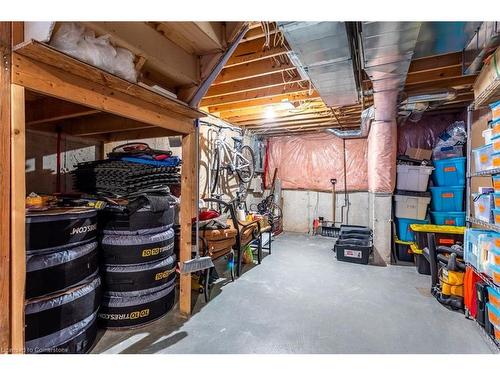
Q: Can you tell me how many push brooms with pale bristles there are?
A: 1